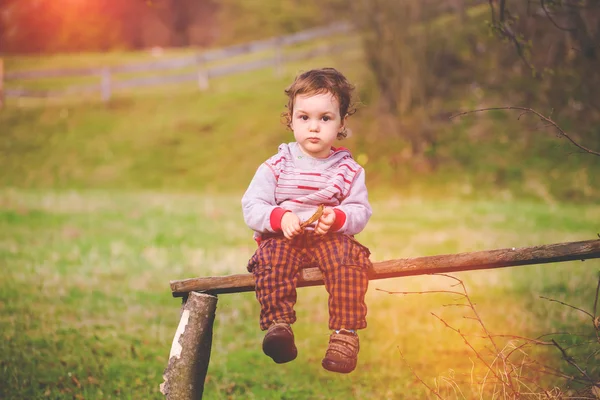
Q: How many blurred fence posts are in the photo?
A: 4